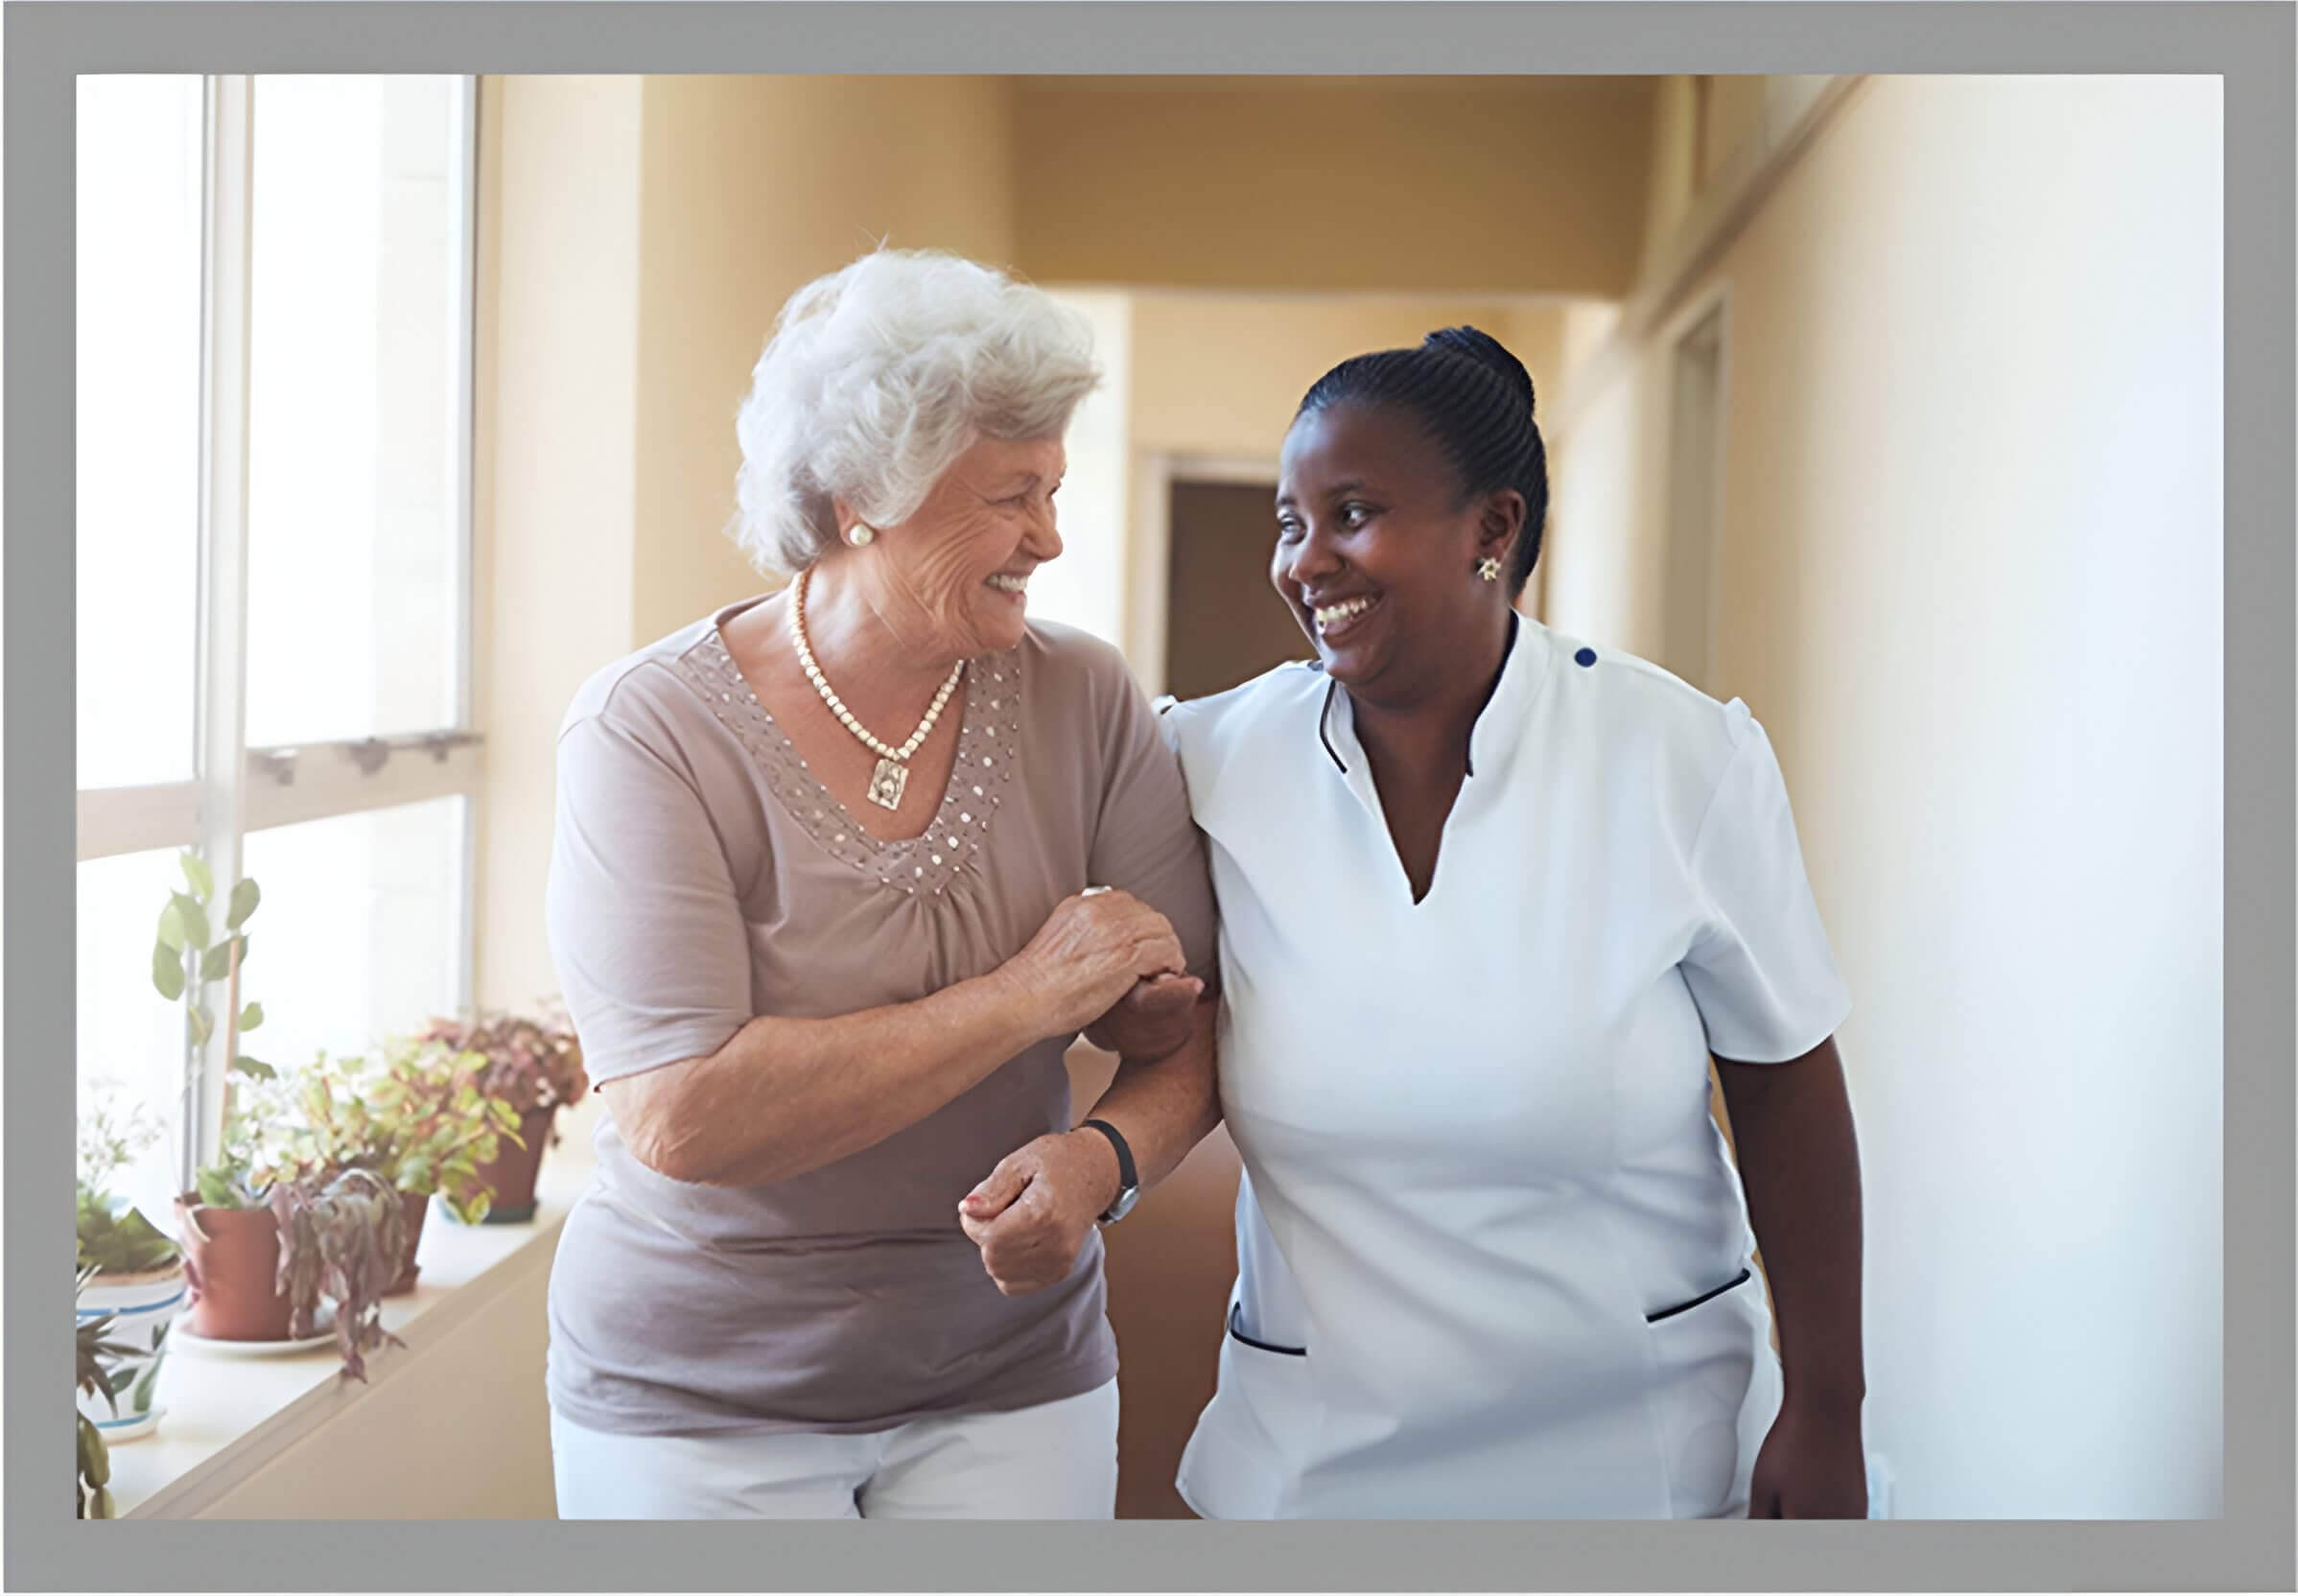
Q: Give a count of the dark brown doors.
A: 1